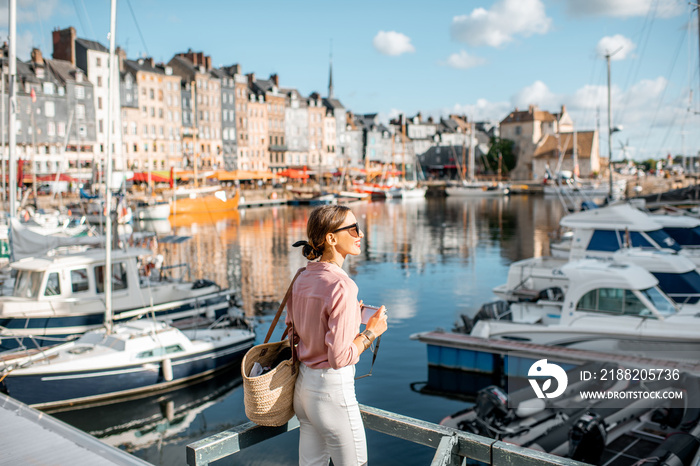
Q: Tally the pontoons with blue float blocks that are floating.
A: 1